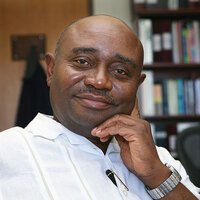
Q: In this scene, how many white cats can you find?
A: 0